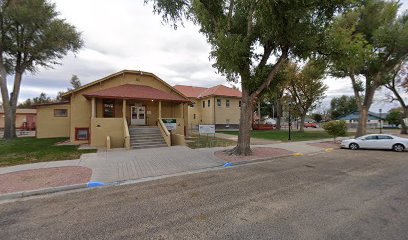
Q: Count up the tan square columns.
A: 4